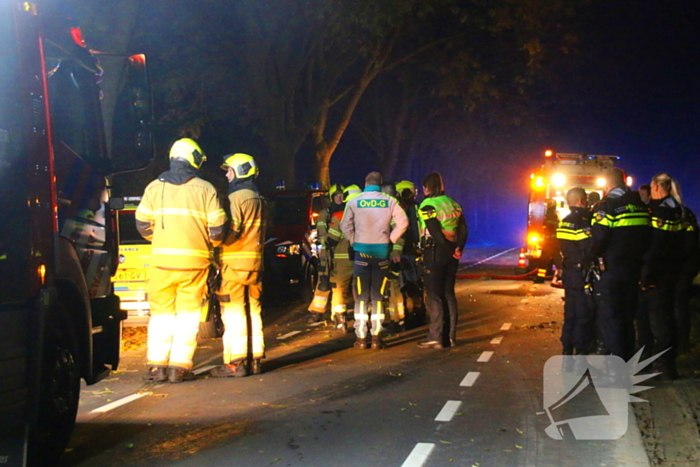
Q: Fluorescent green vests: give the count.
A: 1